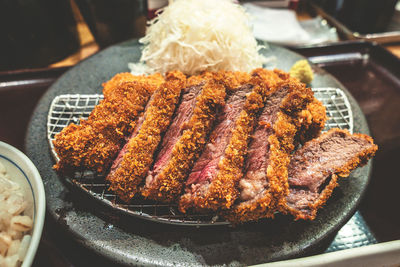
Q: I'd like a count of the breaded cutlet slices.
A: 6